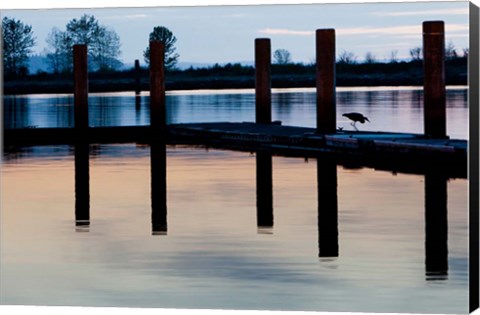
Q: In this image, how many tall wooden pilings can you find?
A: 5